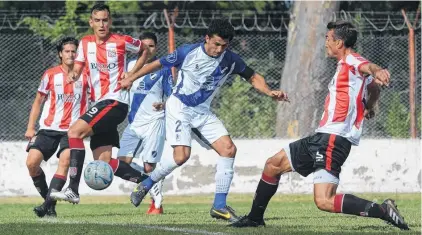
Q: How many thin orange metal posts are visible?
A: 2